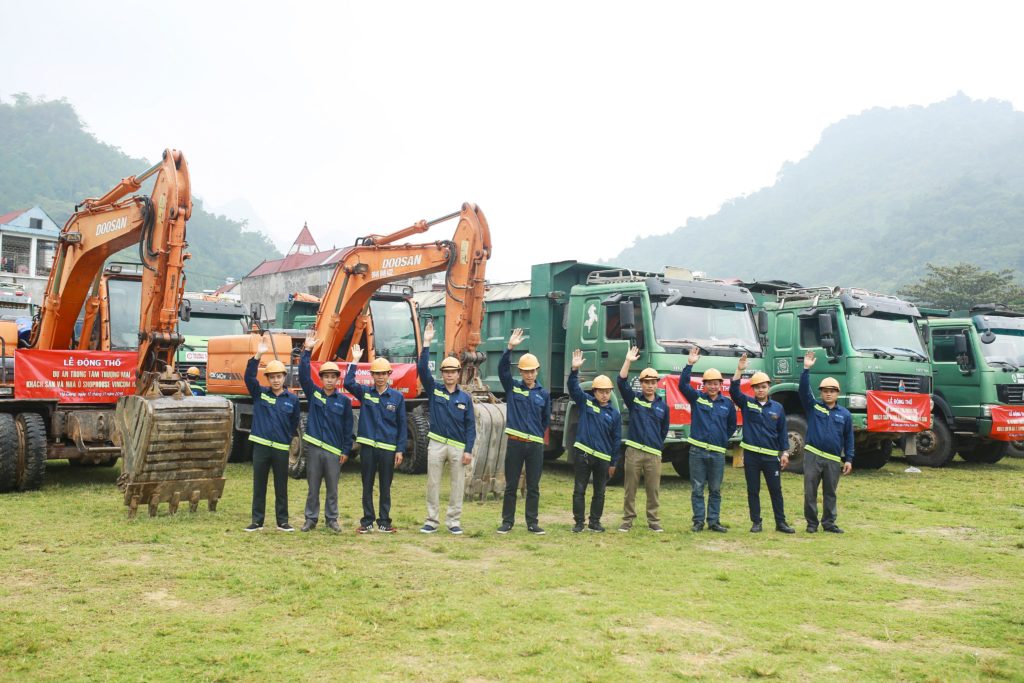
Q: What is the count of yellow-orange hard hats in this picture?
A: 11